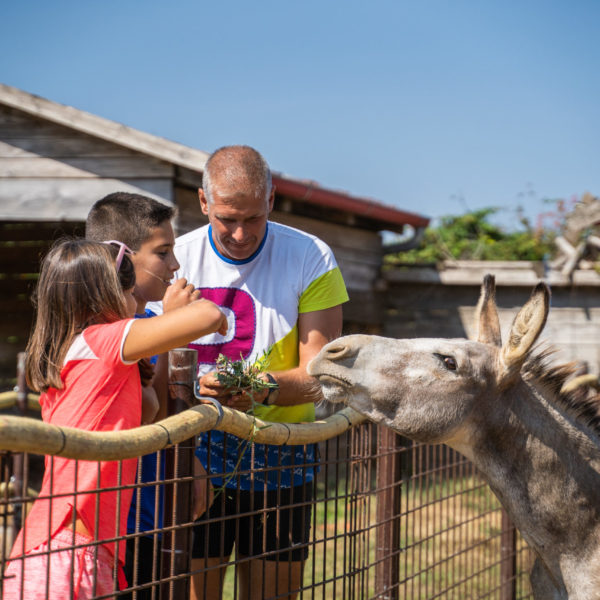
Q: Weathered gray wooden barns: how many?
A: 1